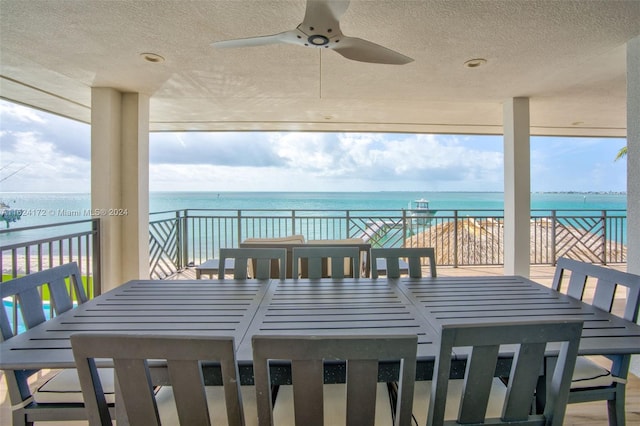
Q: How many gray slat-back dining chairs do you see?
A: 8